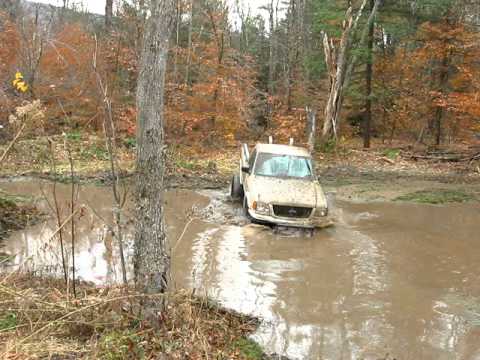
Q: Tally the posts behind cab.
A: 2